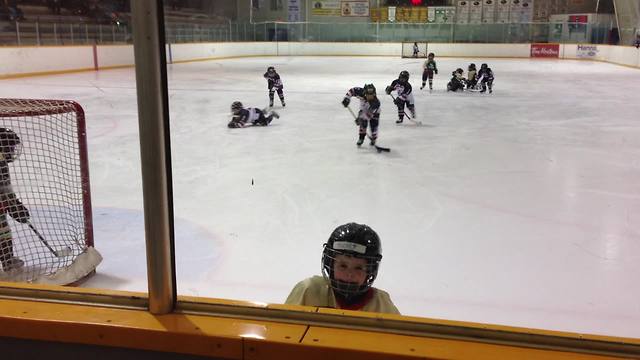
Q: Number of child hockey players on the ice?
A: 11